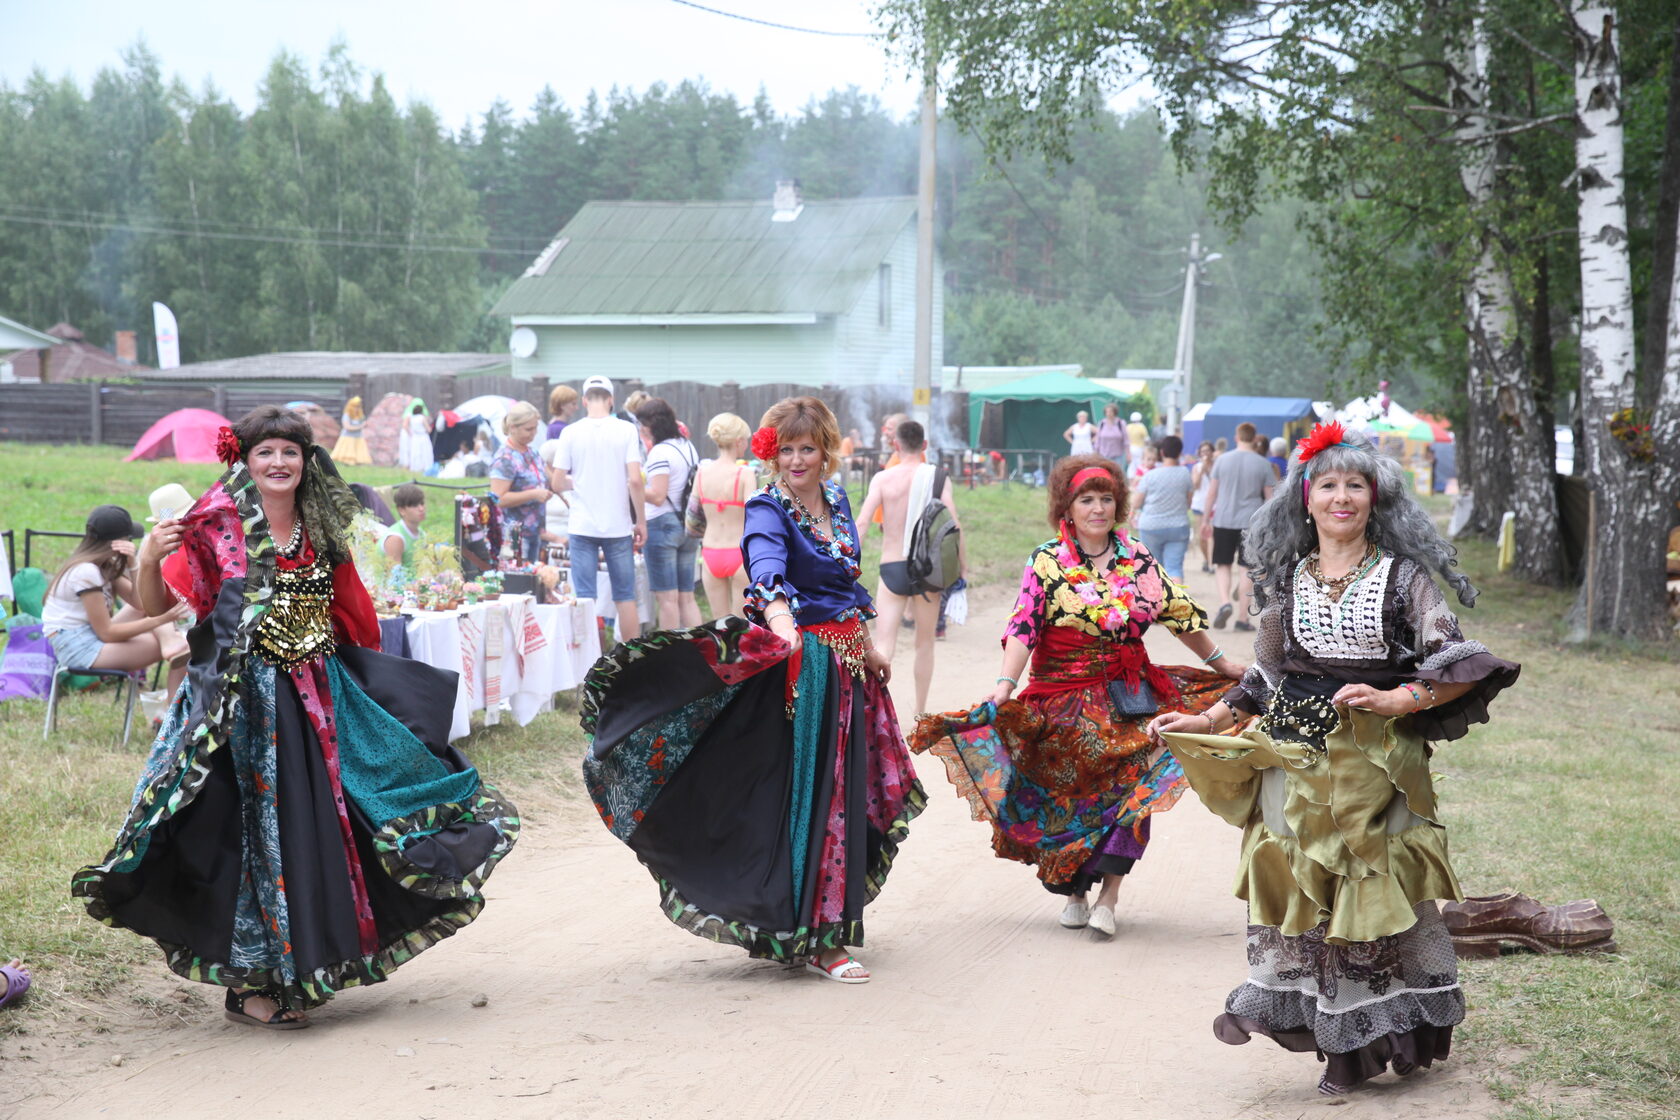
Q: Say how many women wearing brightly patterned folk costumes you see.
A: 4